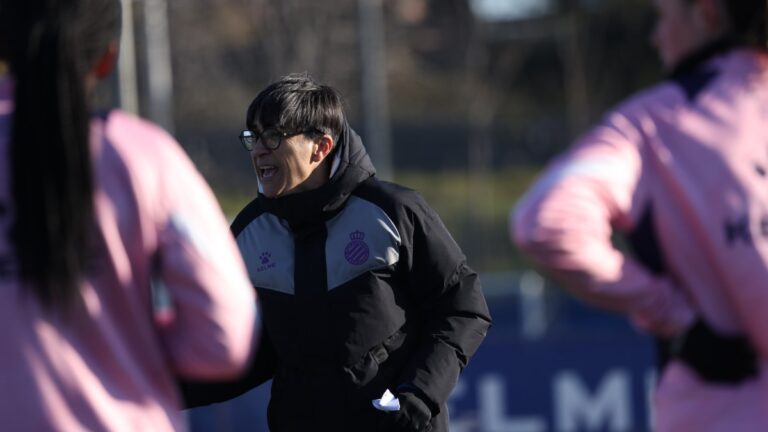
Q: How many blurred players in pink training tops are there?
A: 2